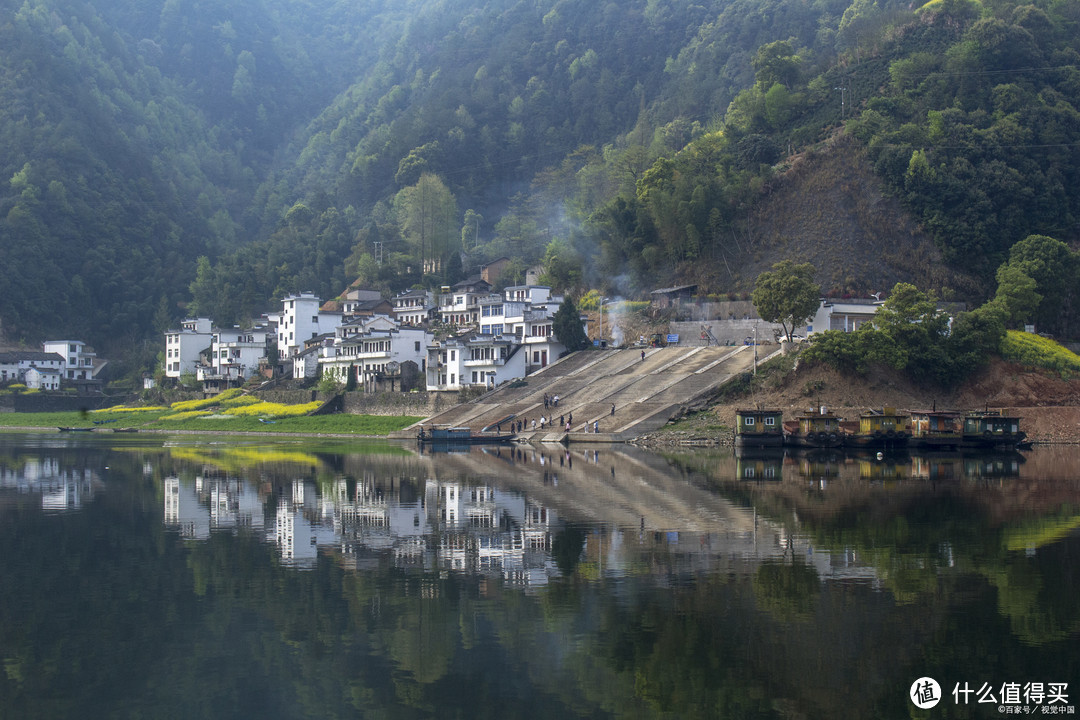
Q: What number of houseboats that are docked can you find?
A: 5